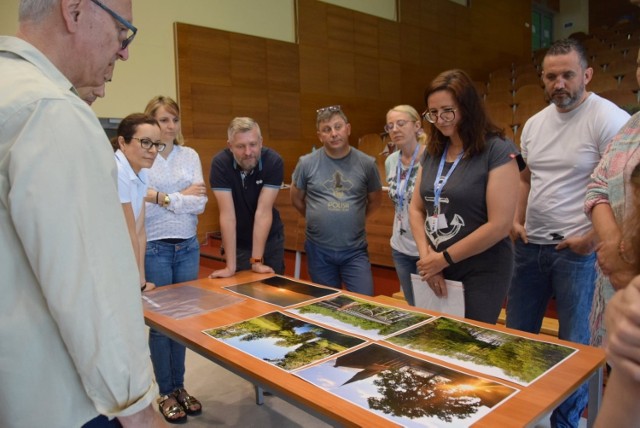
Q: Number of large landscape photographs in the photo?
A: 5